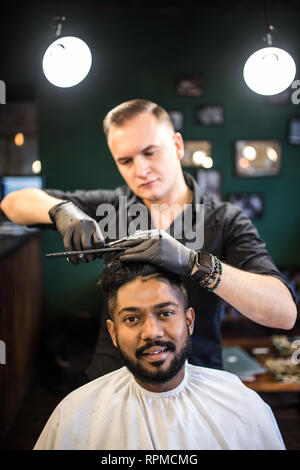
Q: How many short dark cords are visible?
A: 2